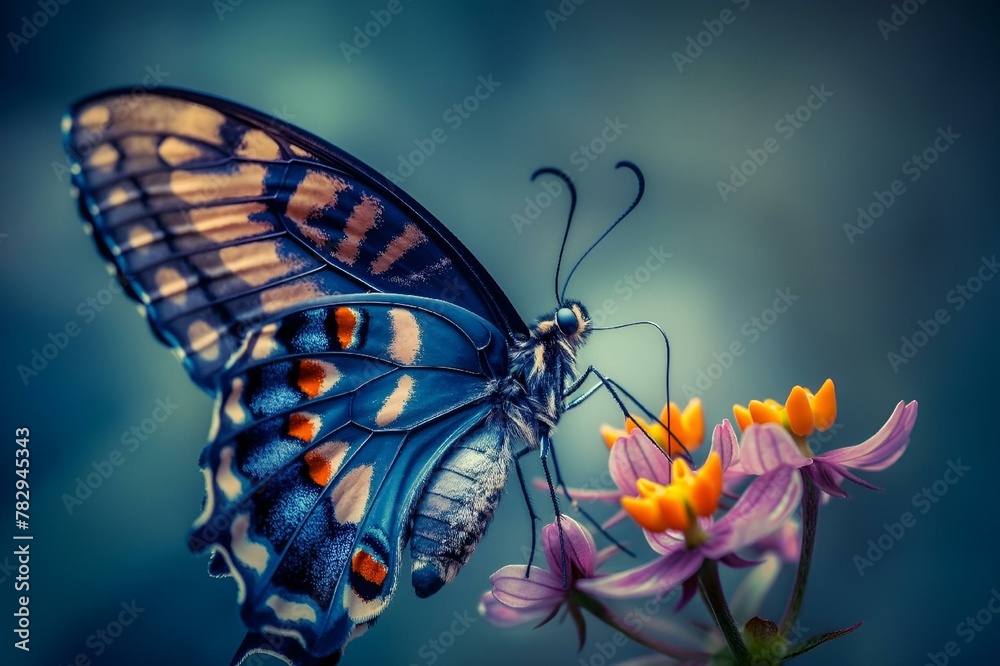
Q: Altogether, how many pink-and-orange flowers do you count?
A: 3